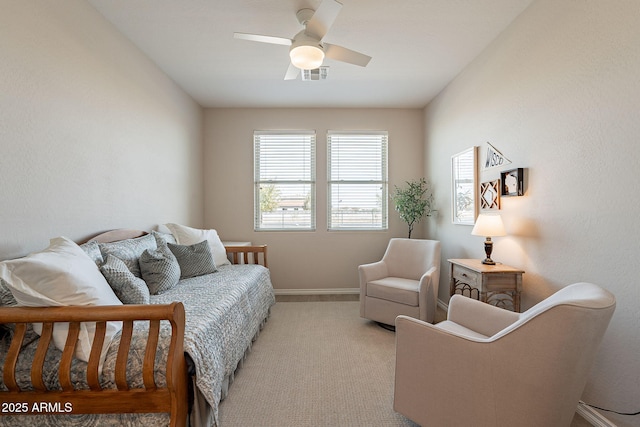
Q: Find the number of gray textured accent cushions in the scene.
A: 3